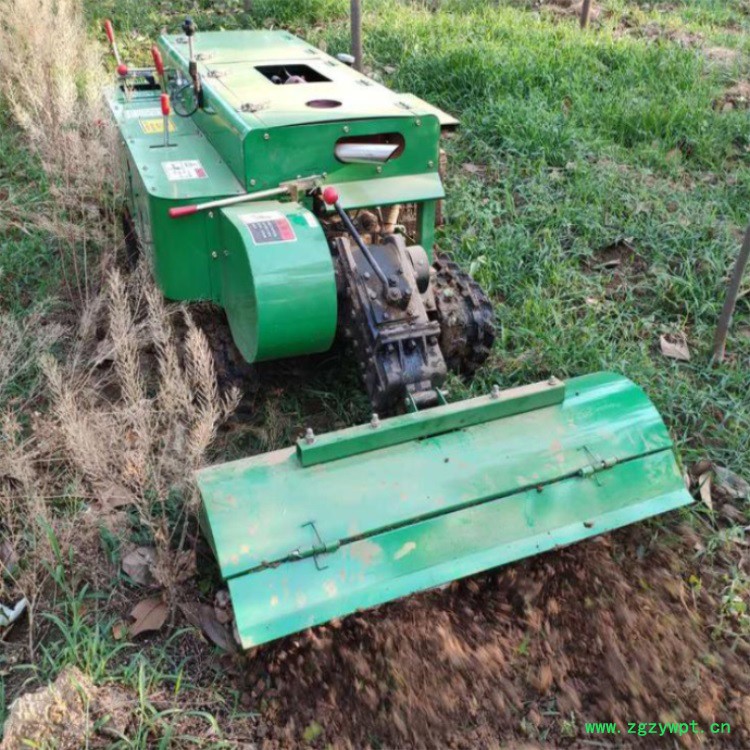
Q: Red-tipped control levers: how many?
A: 6